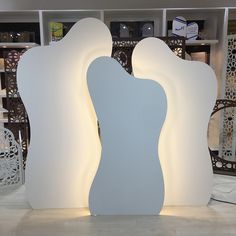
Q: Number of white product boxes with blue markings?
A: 2